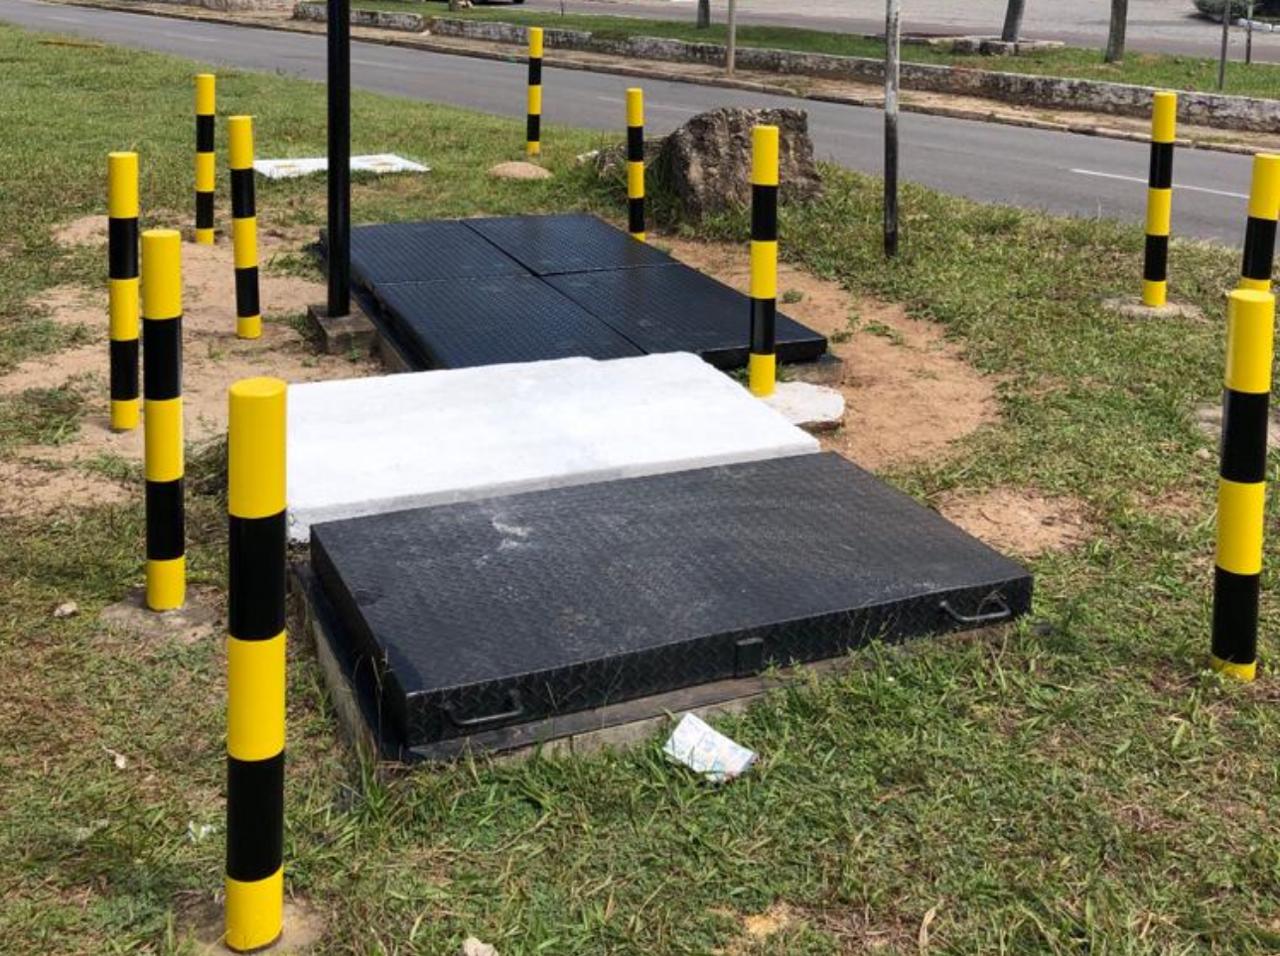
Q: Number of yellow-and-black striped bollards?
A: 11